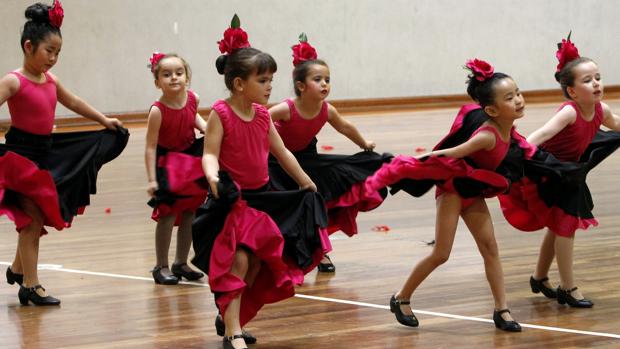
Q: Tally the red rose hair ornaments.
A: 6